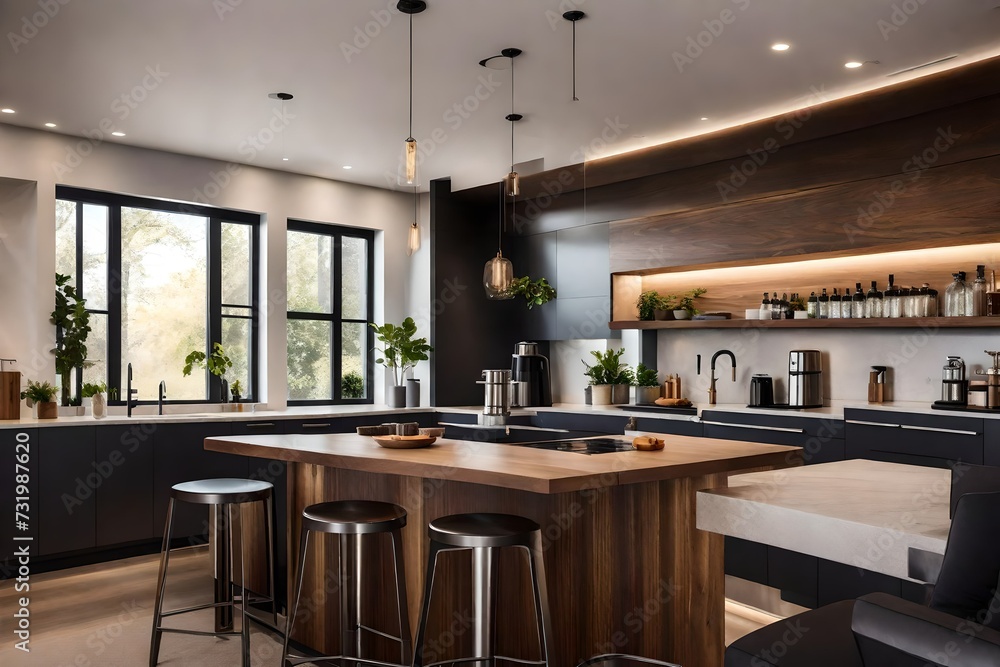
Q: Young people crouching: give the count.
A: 0